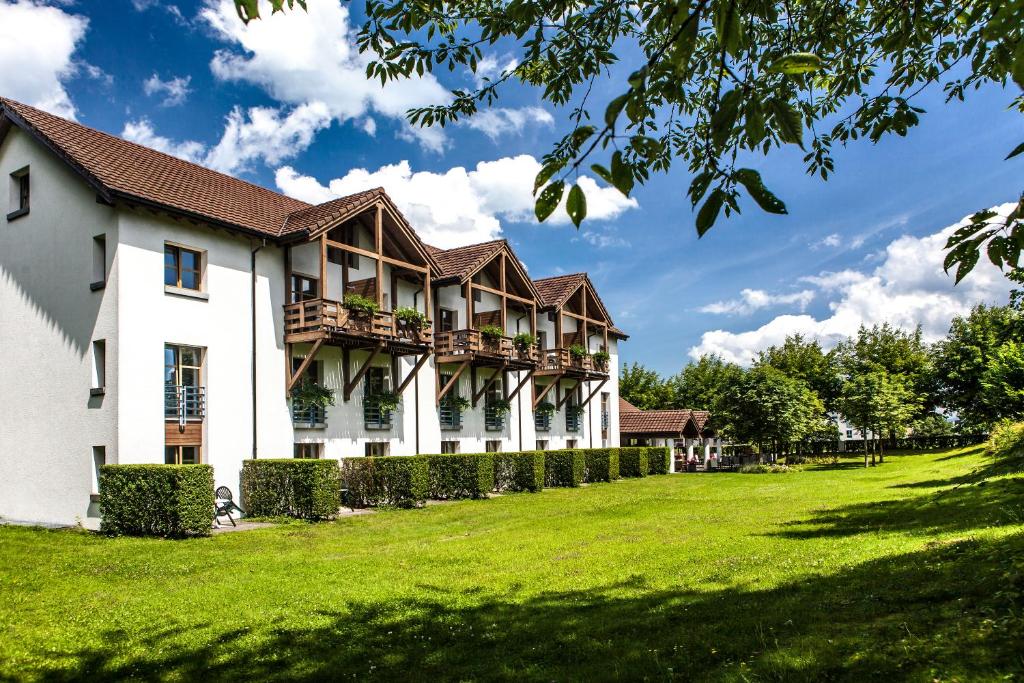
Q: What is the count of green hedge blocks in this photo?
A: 9